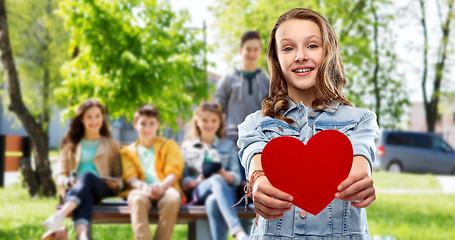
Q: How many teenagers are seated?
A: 3